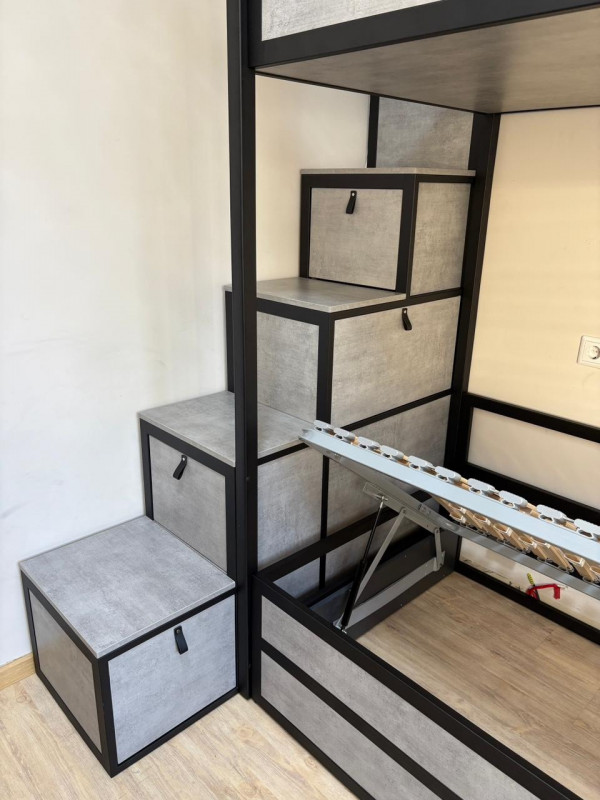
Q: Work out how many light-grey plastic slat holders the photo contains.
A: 10